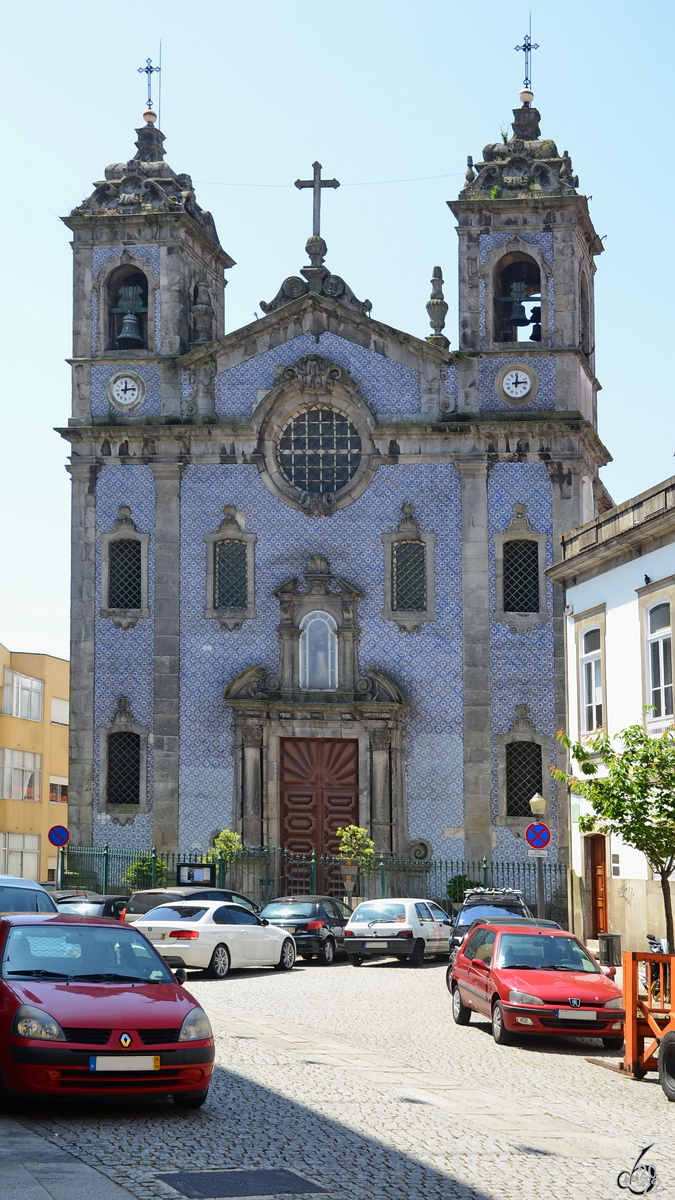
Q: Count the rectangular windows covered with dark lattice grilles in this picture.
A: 6